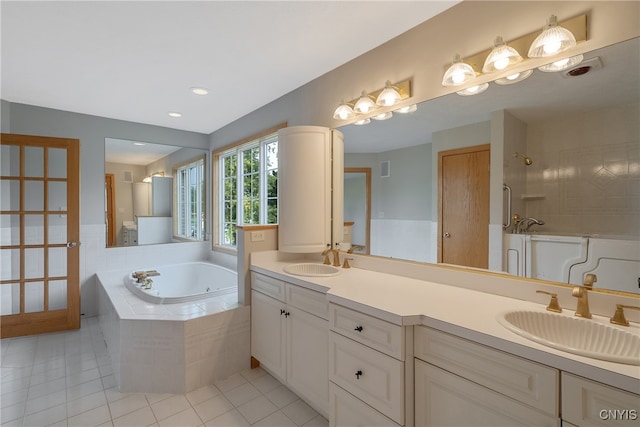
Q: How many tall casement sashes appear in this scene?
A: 3